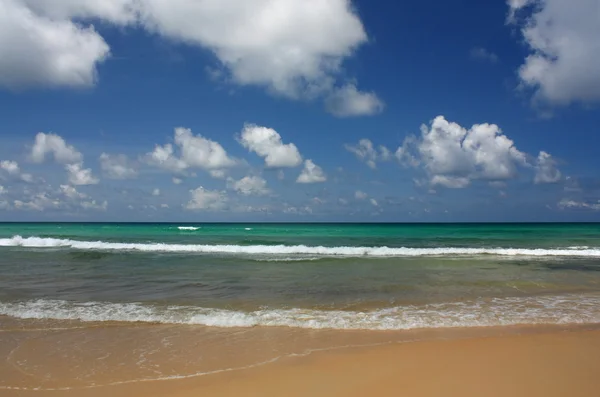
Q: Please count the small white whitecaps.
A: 2